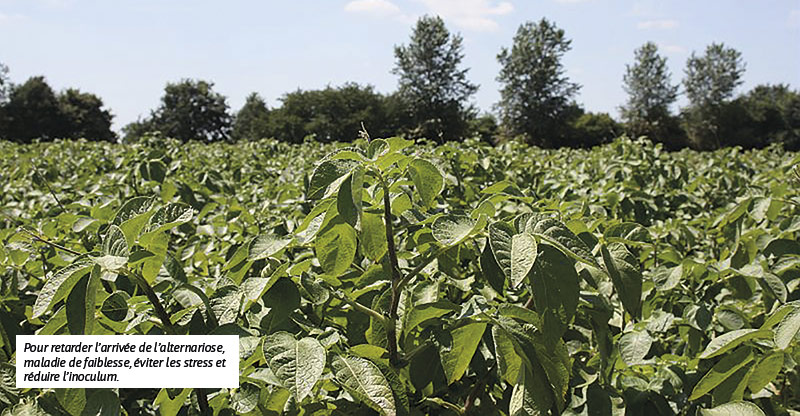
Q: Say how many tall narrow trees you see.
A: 4